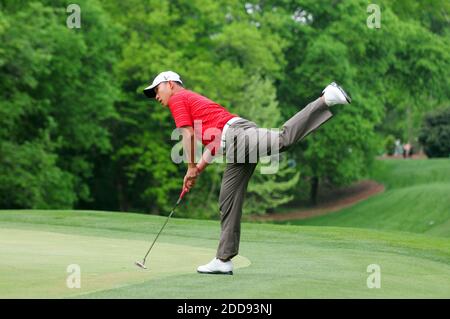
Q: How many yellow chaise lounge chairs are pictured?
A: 0